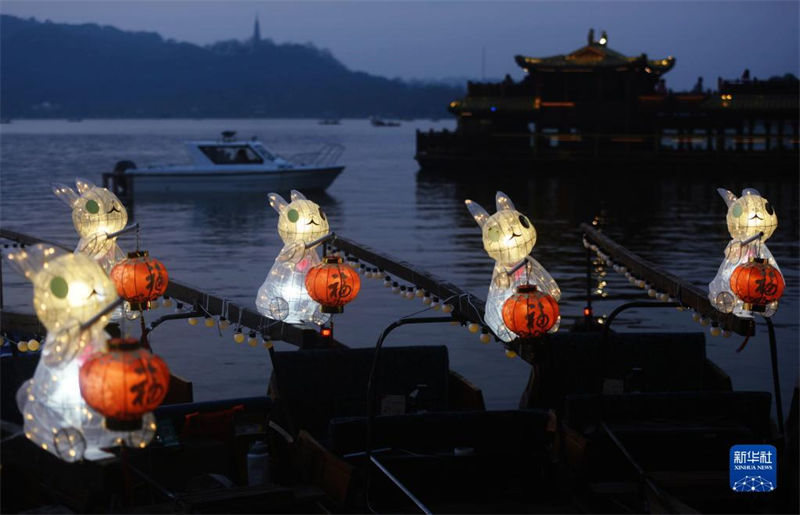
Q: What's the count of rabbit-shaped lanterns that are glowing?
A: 5